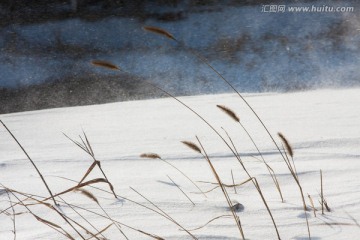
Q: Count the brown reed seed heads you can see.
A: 7